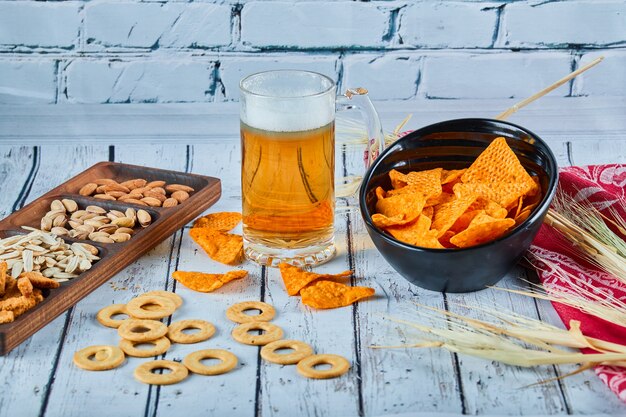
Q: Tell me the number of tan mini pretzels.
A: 13